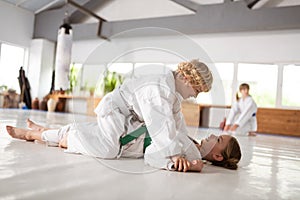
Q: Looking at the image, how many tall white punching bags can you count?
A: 1